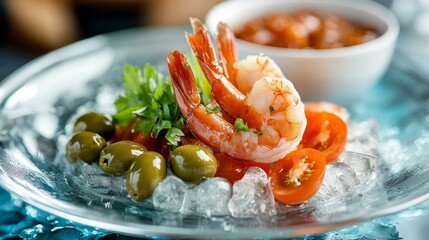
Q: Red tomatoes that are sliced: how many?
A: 2